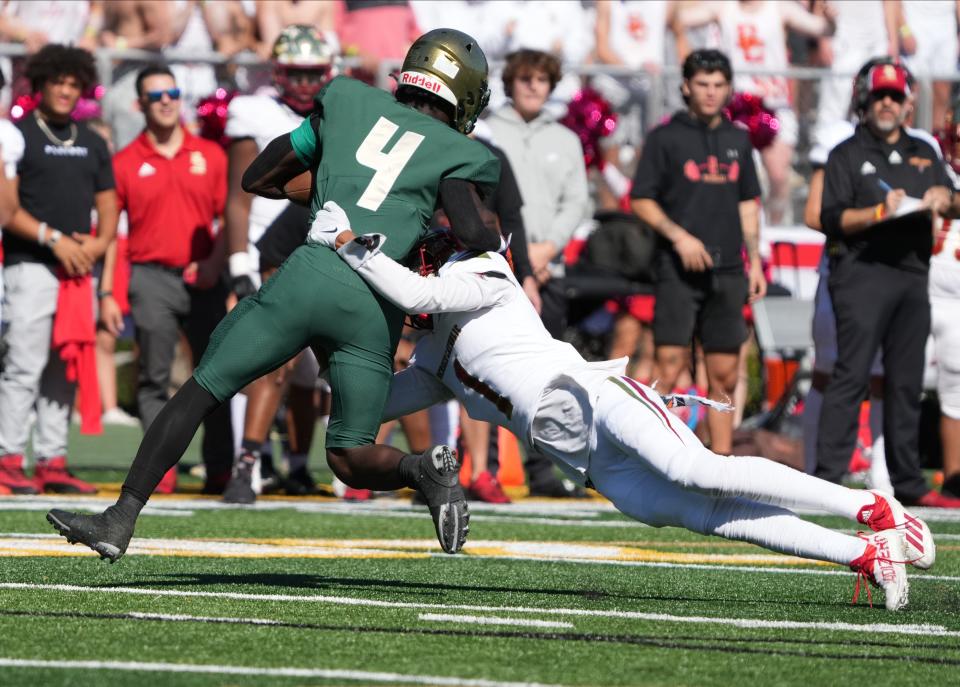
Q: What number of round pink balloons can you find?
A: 0